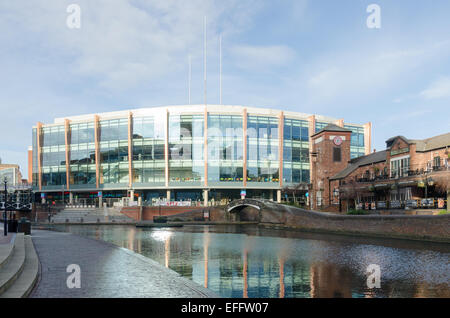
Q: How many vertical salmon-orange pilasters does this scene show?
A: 11